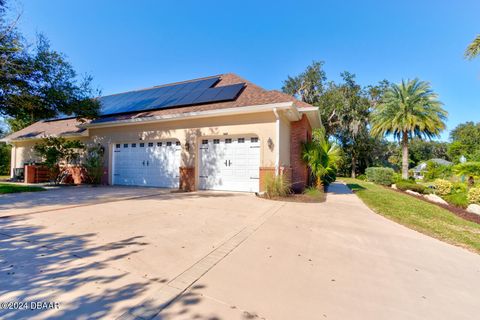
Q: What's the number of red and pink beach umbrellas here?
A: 0